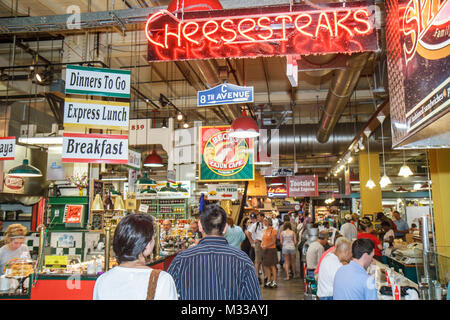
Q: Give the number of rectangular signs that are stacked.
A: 3